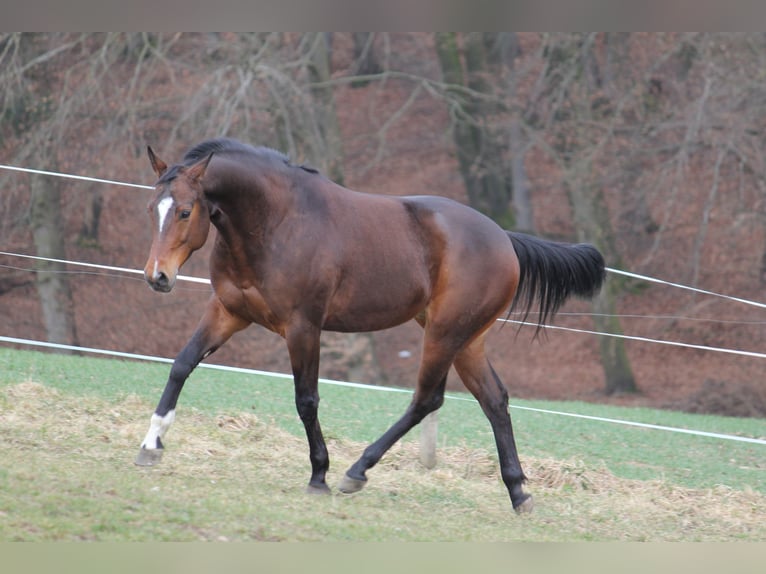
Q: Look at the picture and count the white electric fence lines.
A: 3